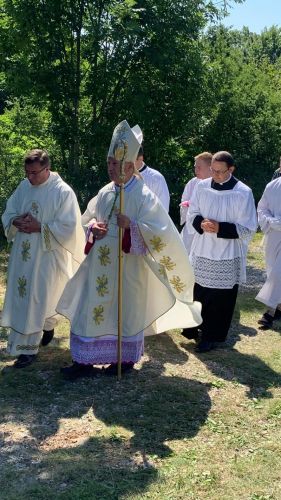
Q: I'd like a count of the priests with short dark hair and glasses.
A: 2